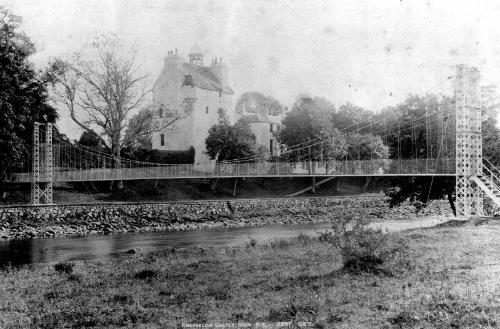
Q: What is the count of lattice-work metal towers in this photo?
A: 2